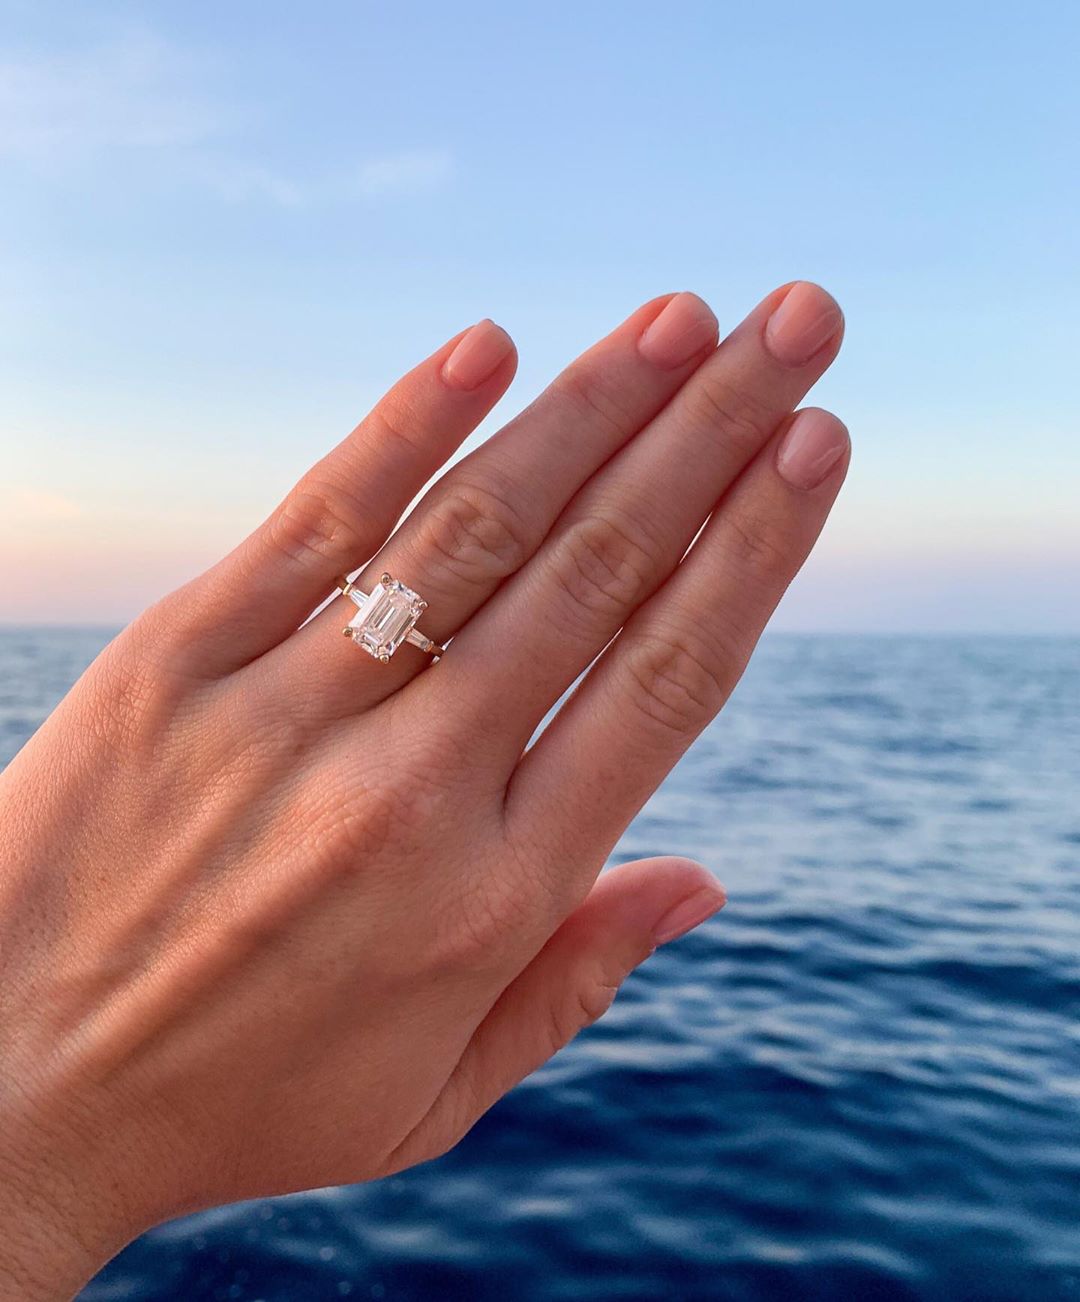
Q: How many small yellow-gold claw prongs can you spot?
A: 4